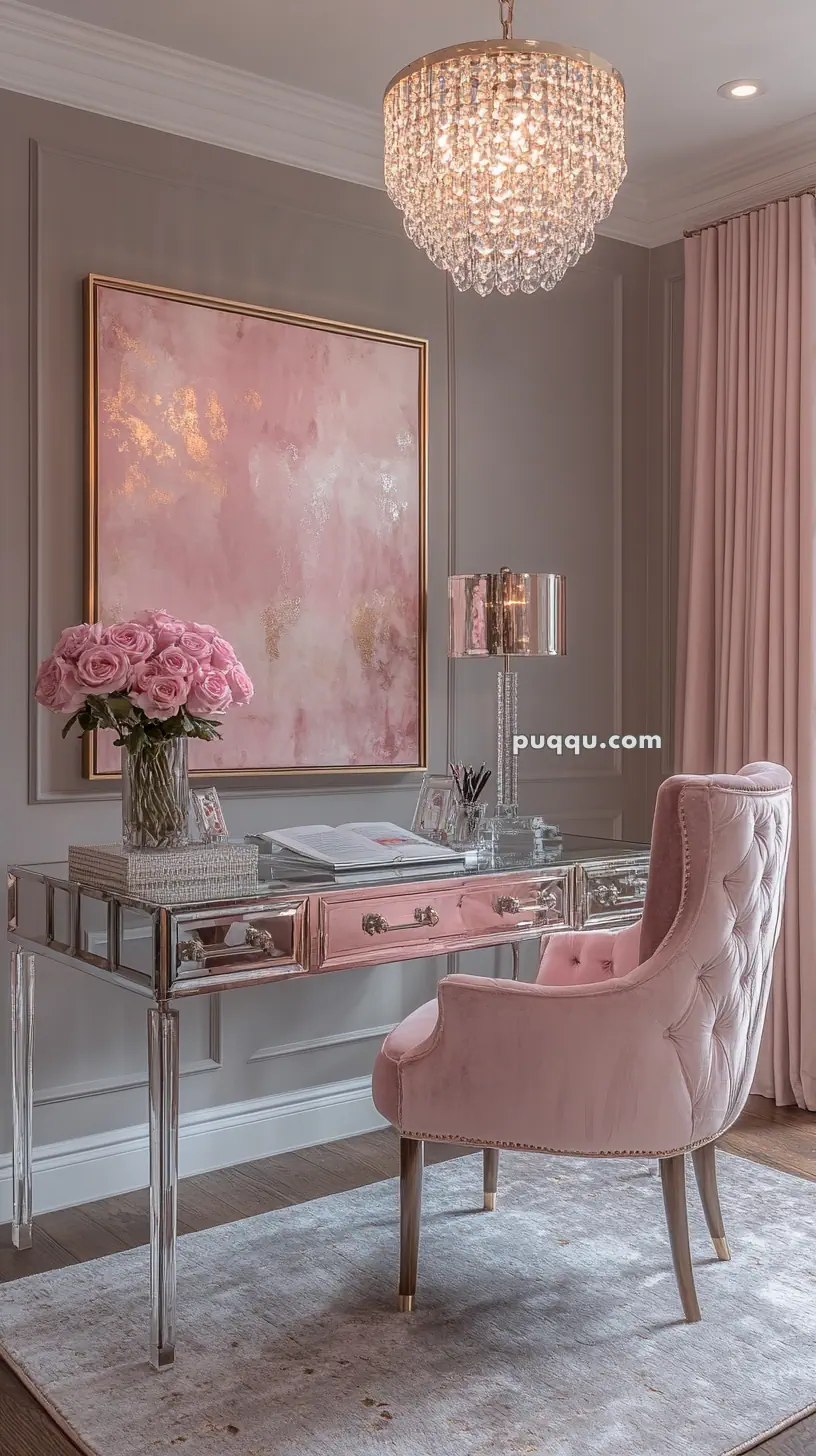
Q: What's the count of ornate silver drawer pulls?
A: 4